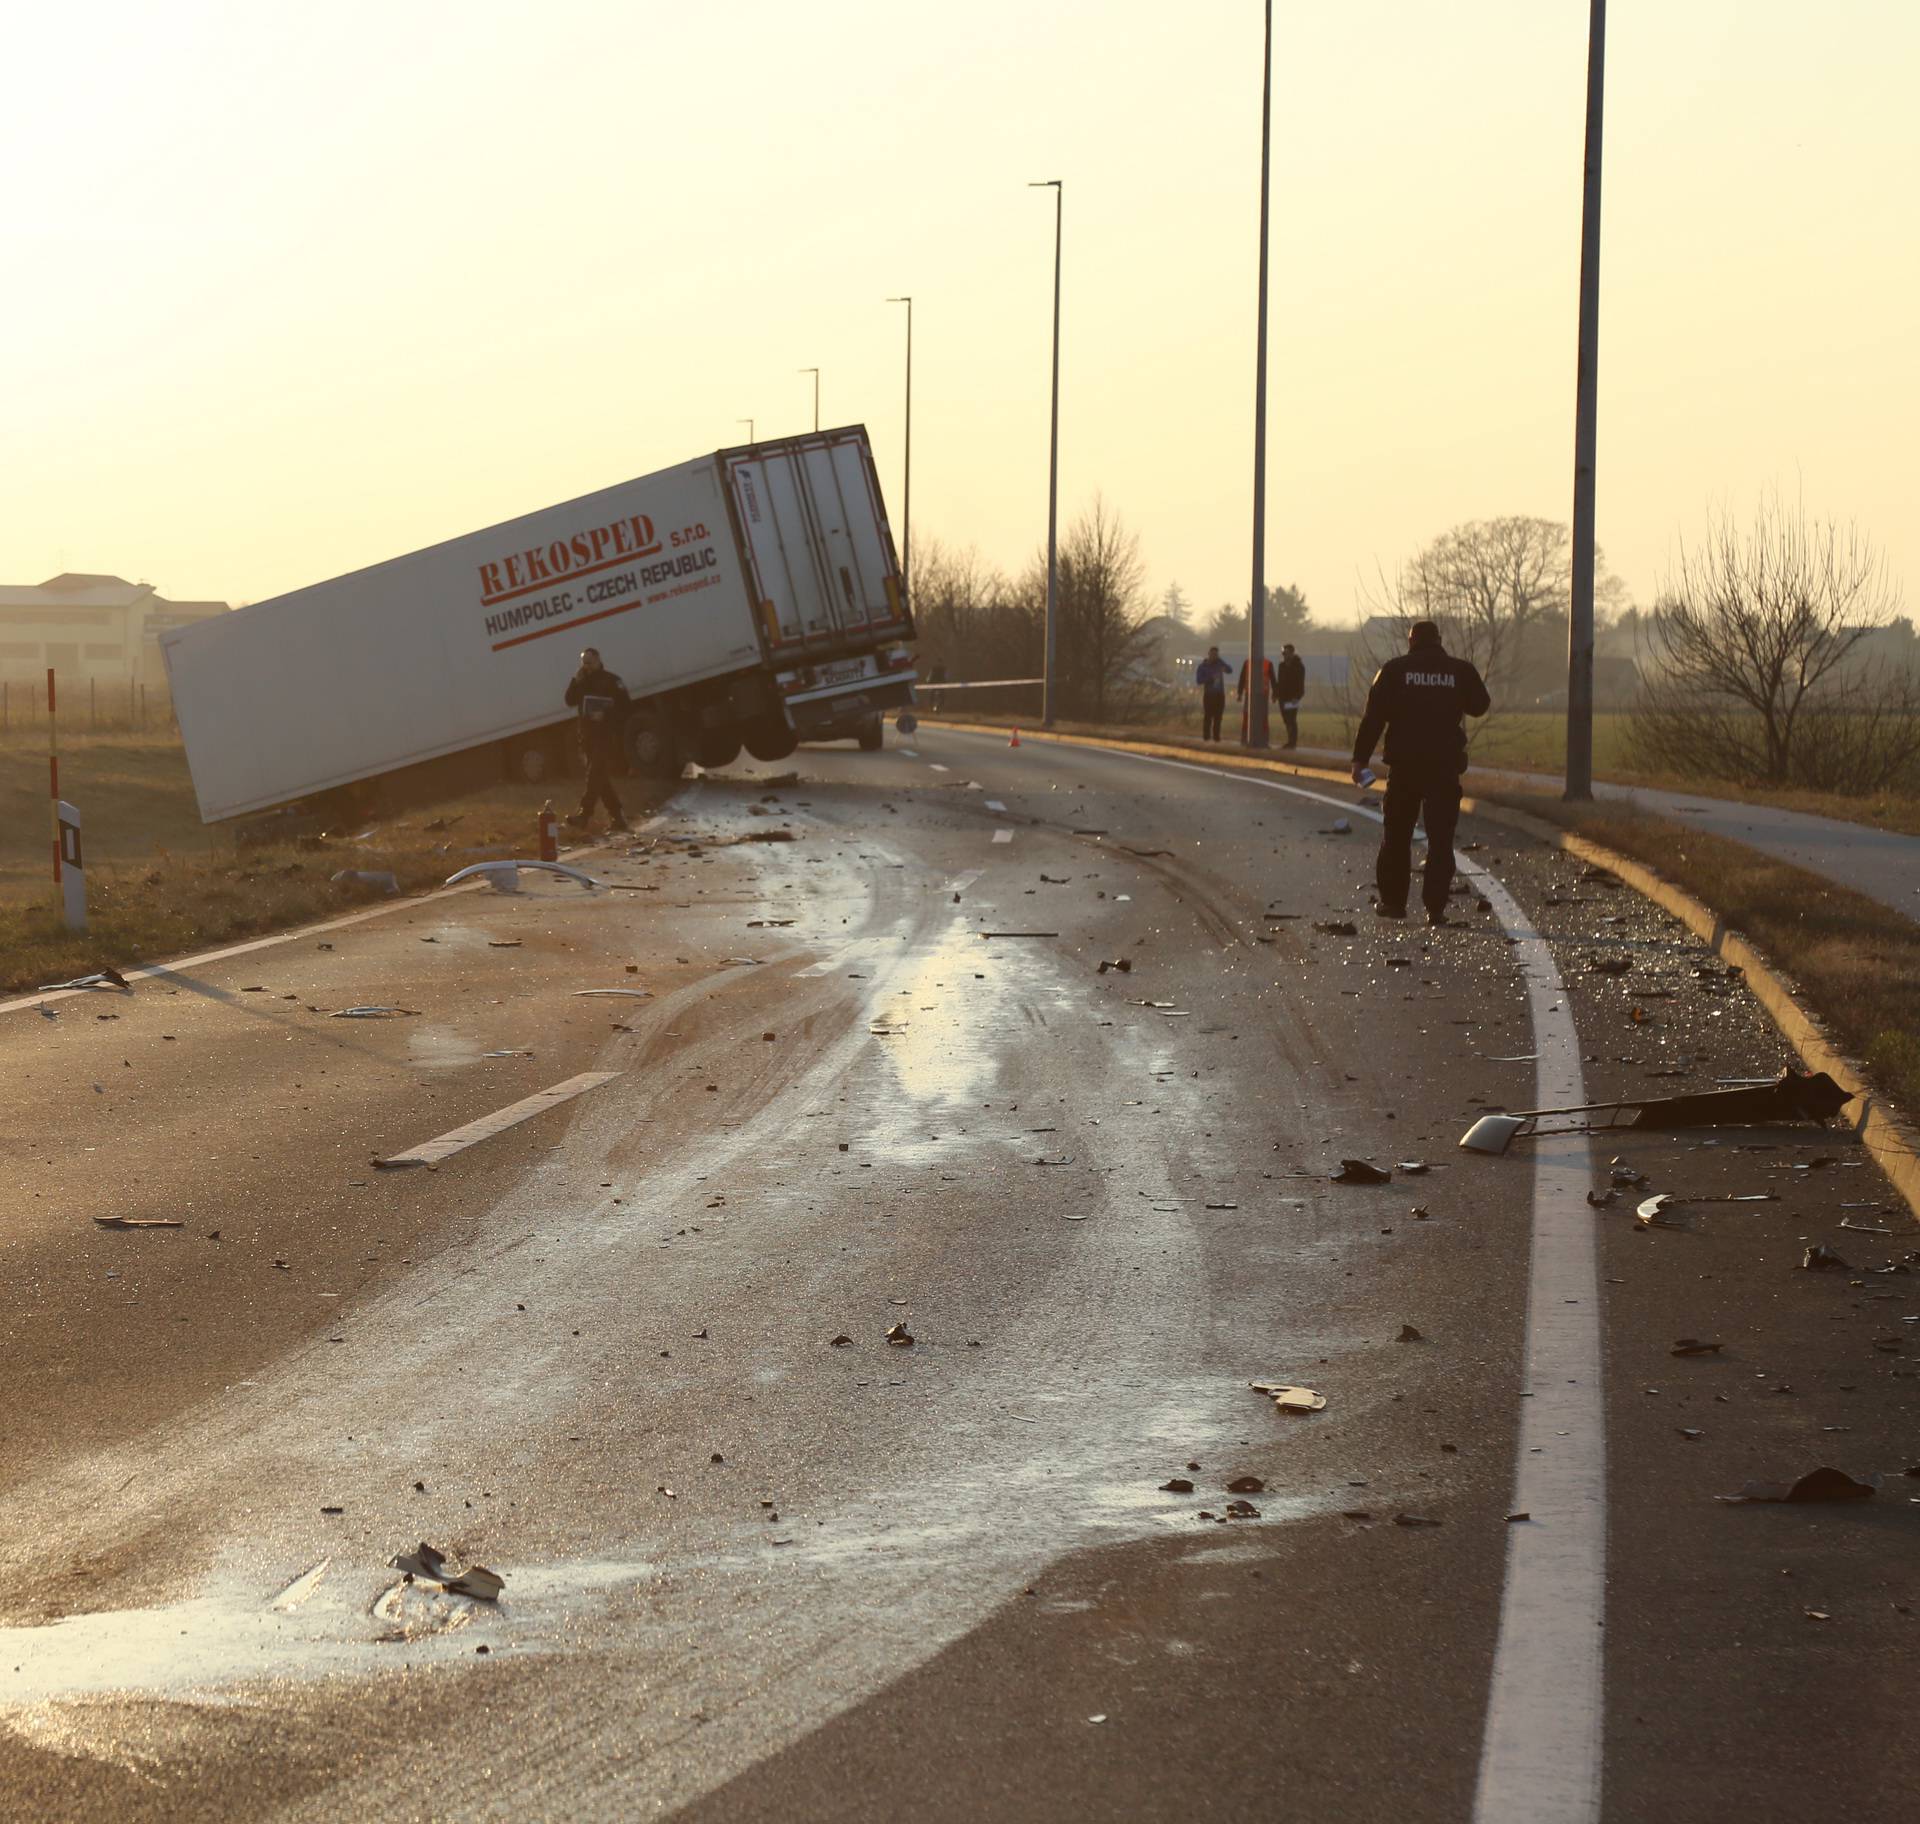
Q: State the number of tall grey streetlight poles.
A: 6